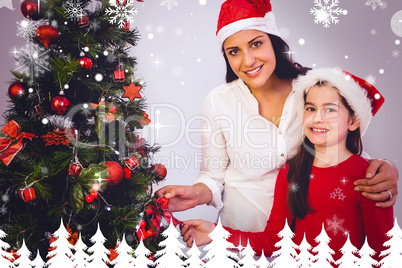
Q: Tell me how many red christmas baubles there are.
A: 7